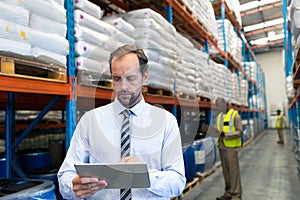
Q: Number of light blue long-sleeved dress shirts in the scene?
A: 1